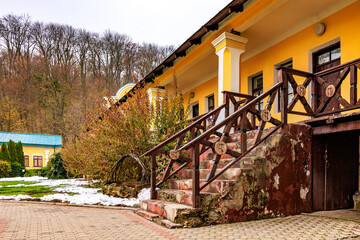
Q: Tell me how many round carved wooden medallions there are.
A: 5